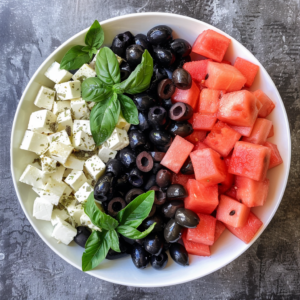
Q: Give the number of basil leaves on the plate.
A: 12